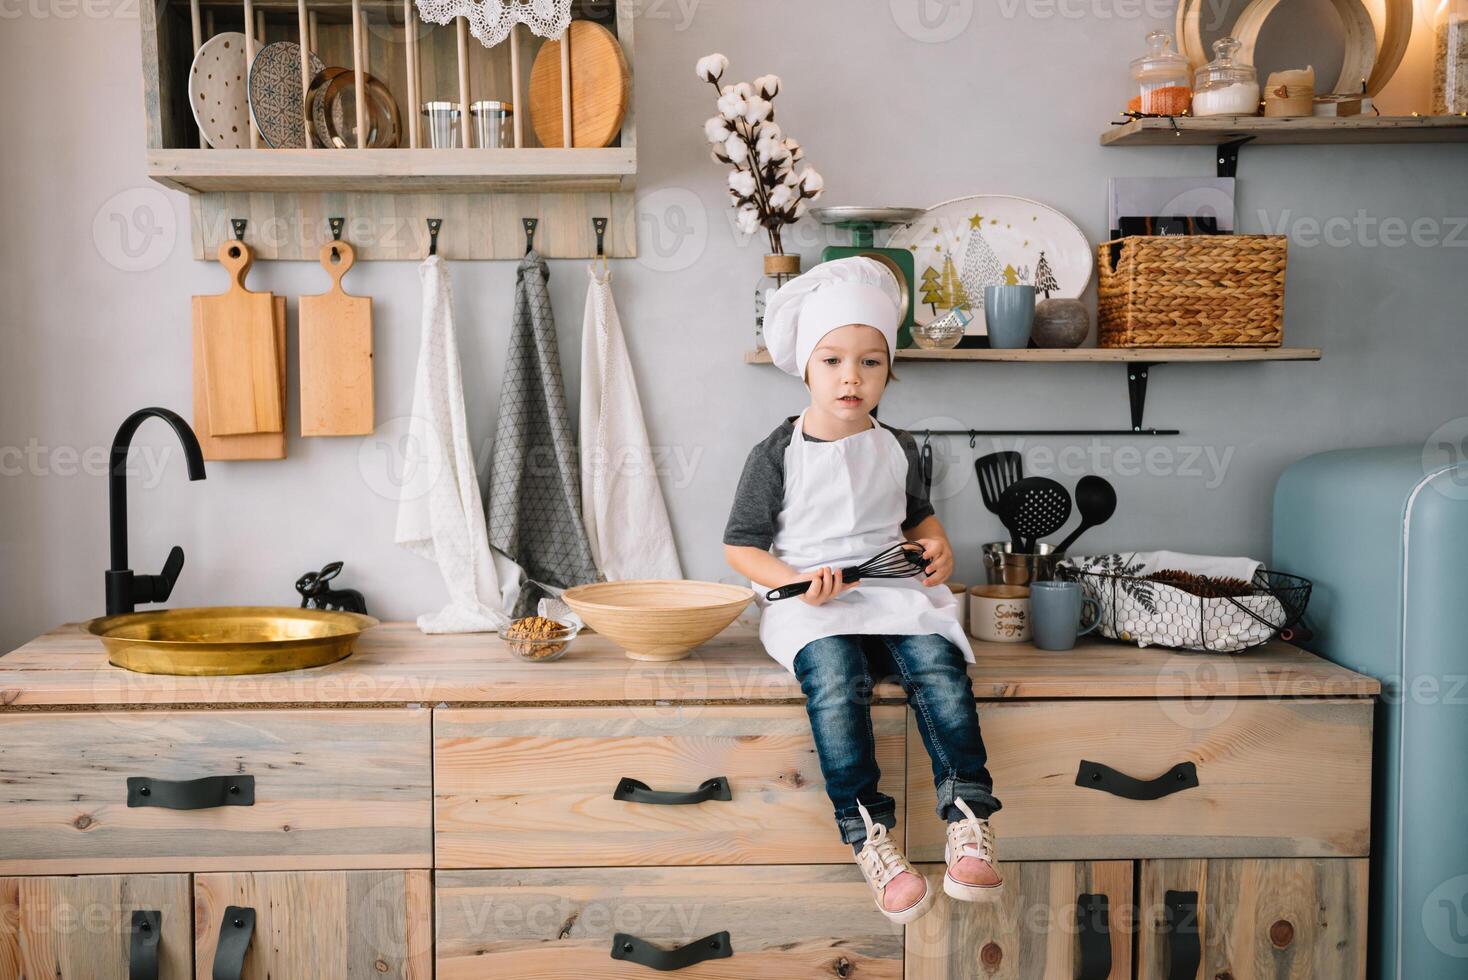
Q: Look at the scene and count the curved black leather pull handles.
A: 8